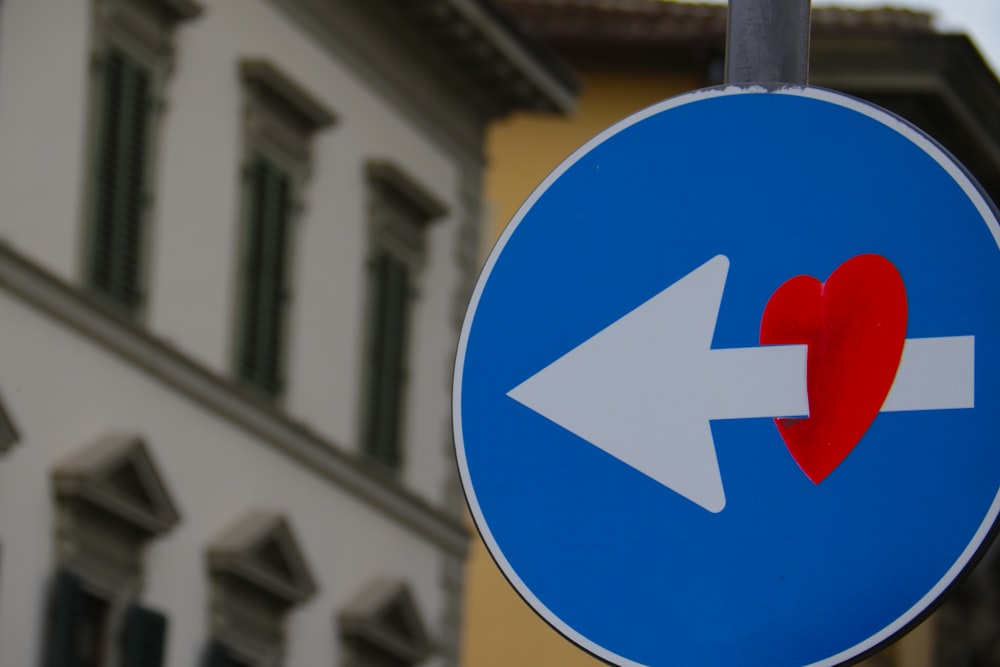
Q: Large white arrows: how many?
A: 1